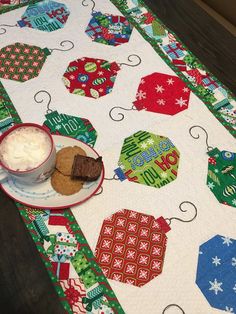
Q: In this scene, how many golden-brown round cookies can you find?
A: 2